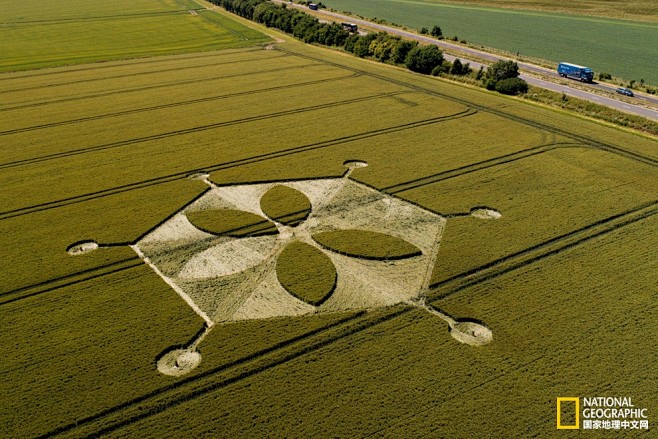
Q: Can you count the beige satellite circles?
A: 6